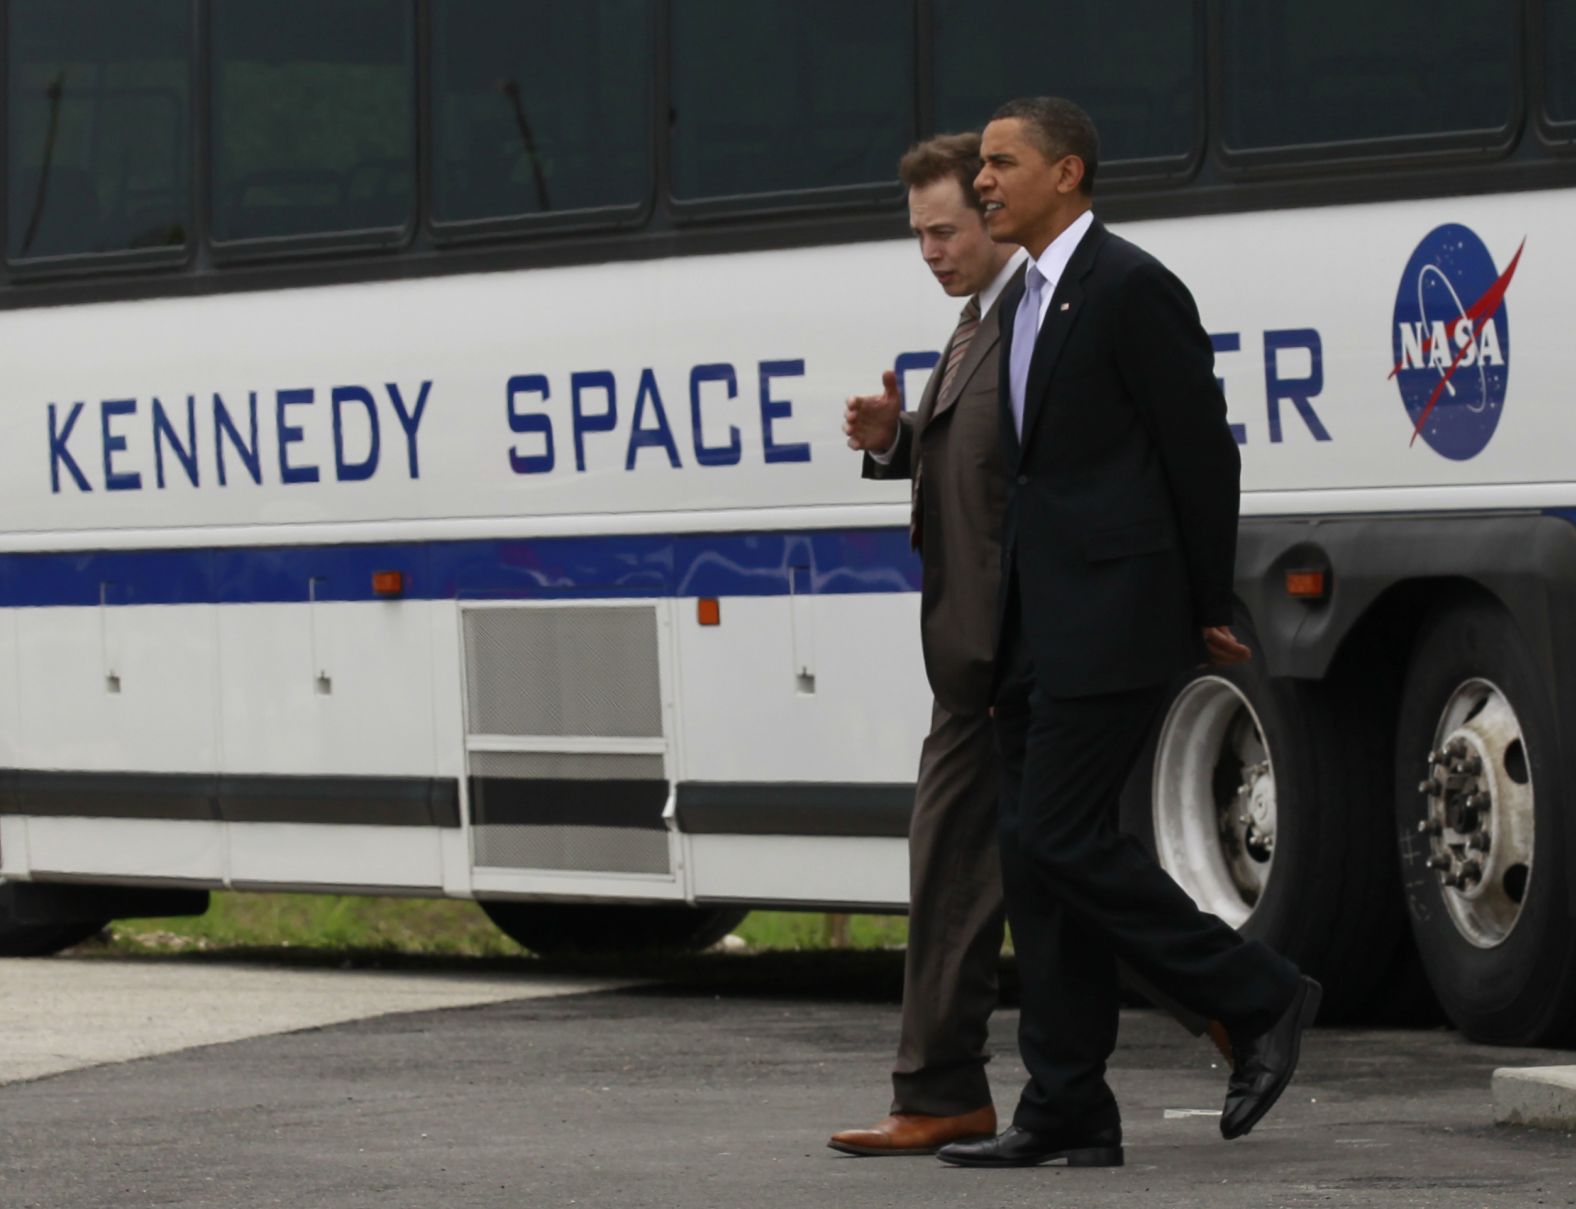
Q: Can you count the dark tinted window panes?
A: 7